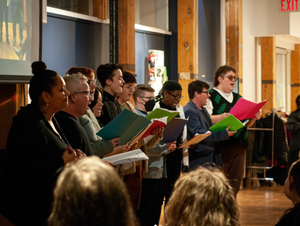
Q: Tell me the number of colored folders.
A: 7